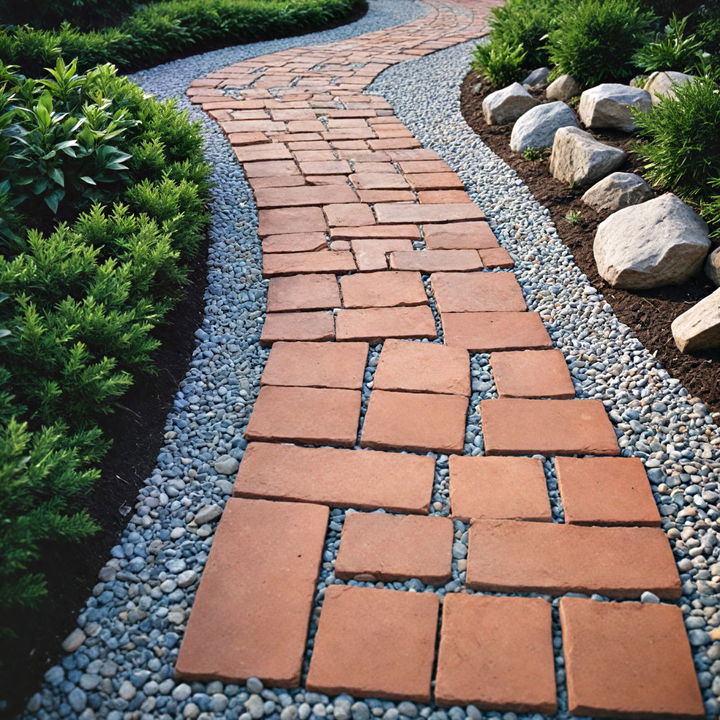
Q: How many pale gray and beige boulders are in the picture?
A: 11